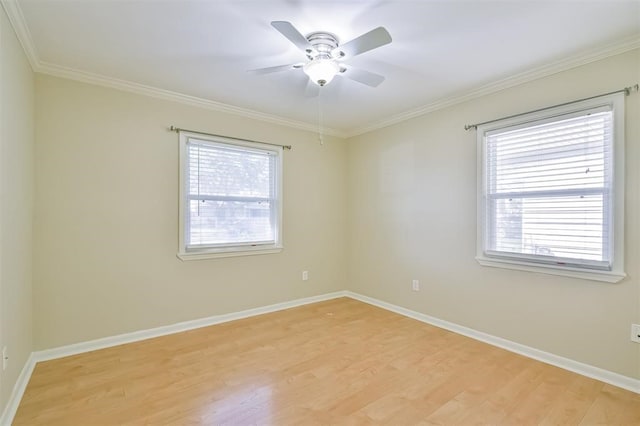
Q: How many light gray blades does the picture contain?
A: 5